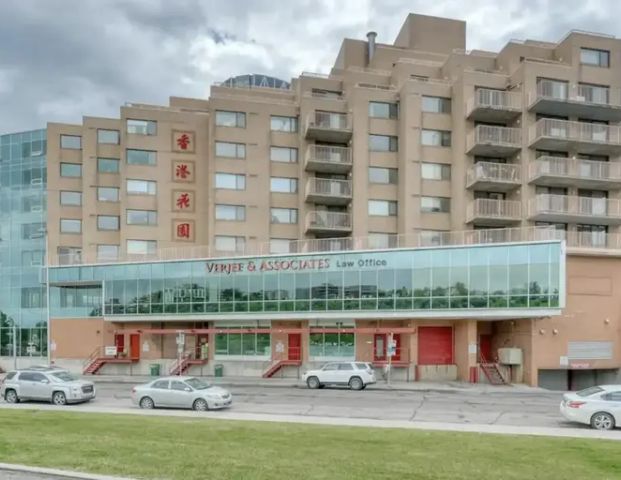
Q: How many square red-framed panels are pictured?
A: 4